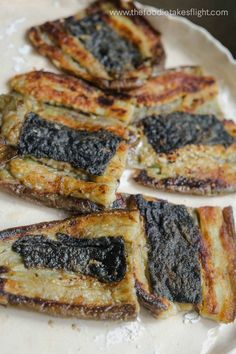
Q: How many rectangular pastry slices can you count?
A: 5